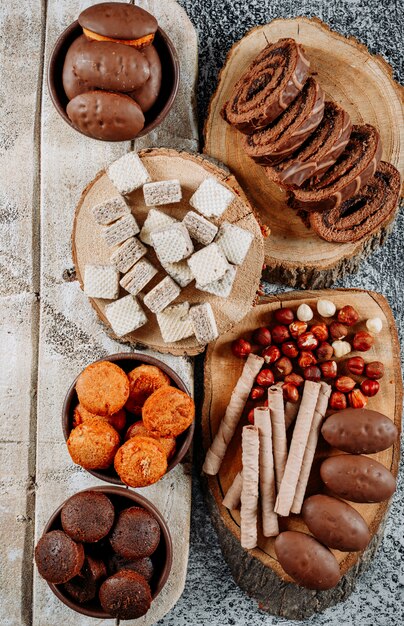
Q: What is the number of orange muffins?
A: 7